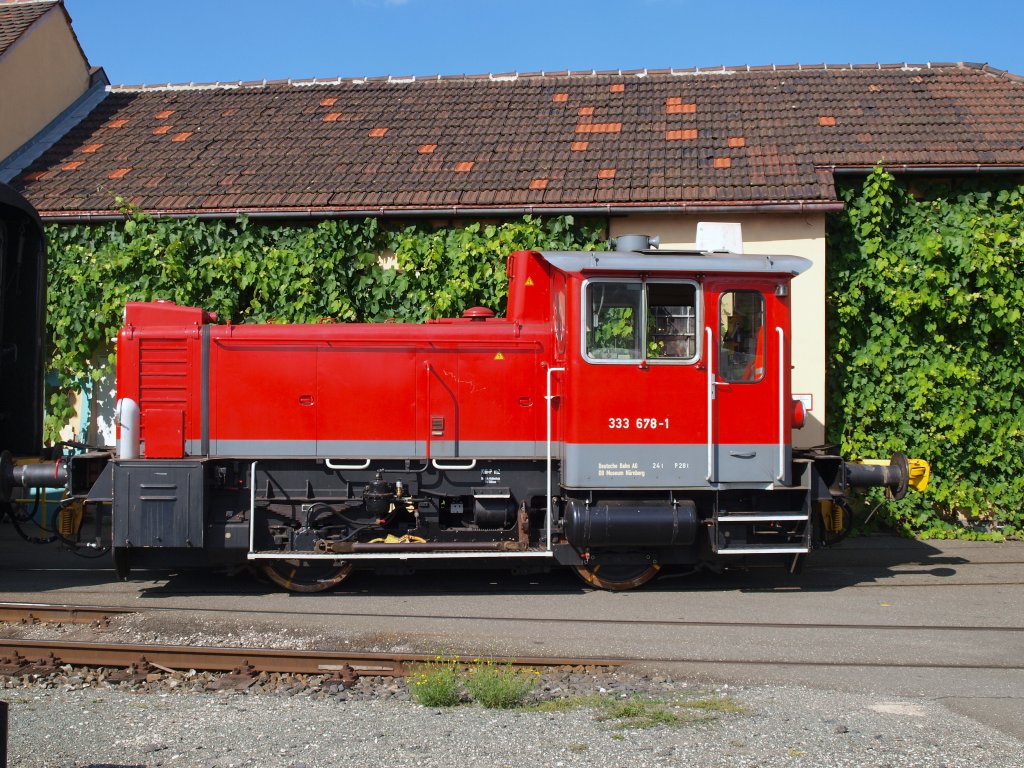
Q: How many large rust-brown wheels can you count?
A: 2